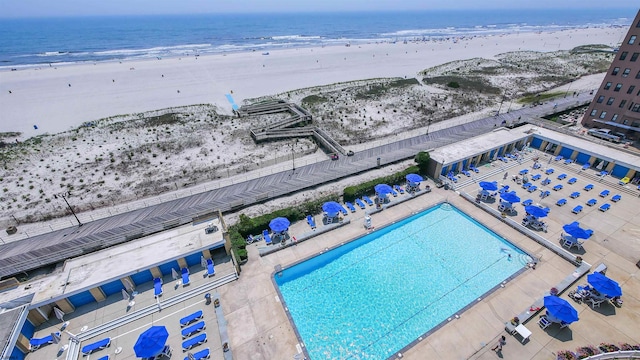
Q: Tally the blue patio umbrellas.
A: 11